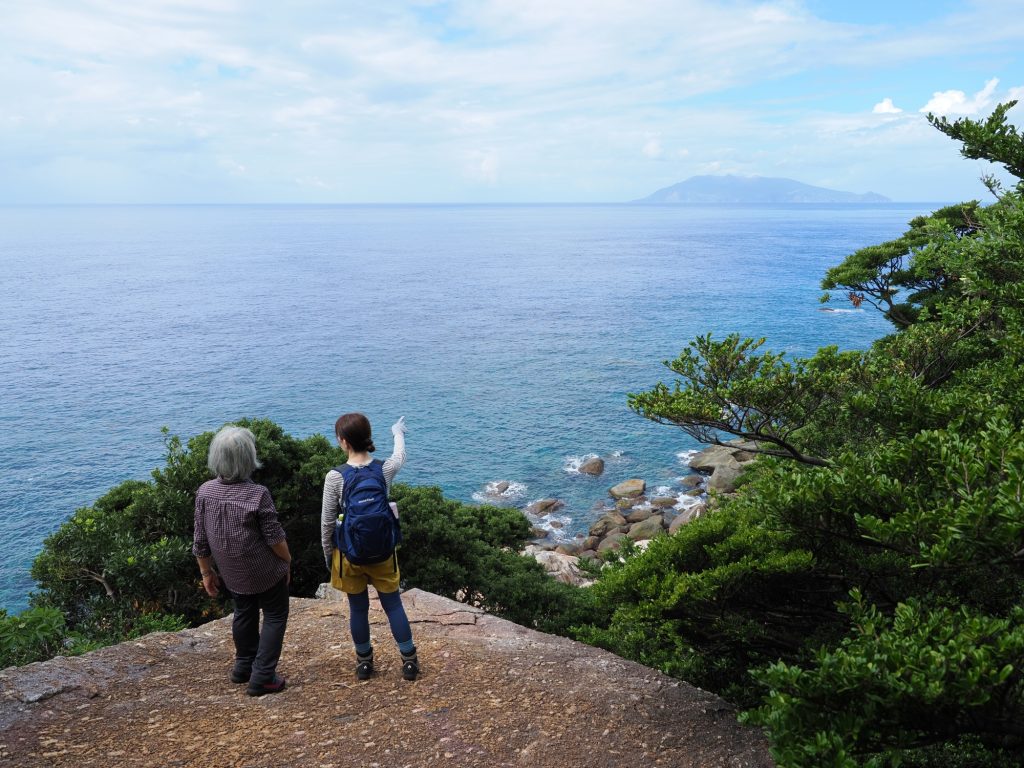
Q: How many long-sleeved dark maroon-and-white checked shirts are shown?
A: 1